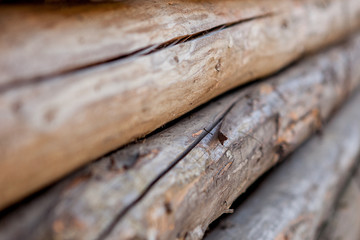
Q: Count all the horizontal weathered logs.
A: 3